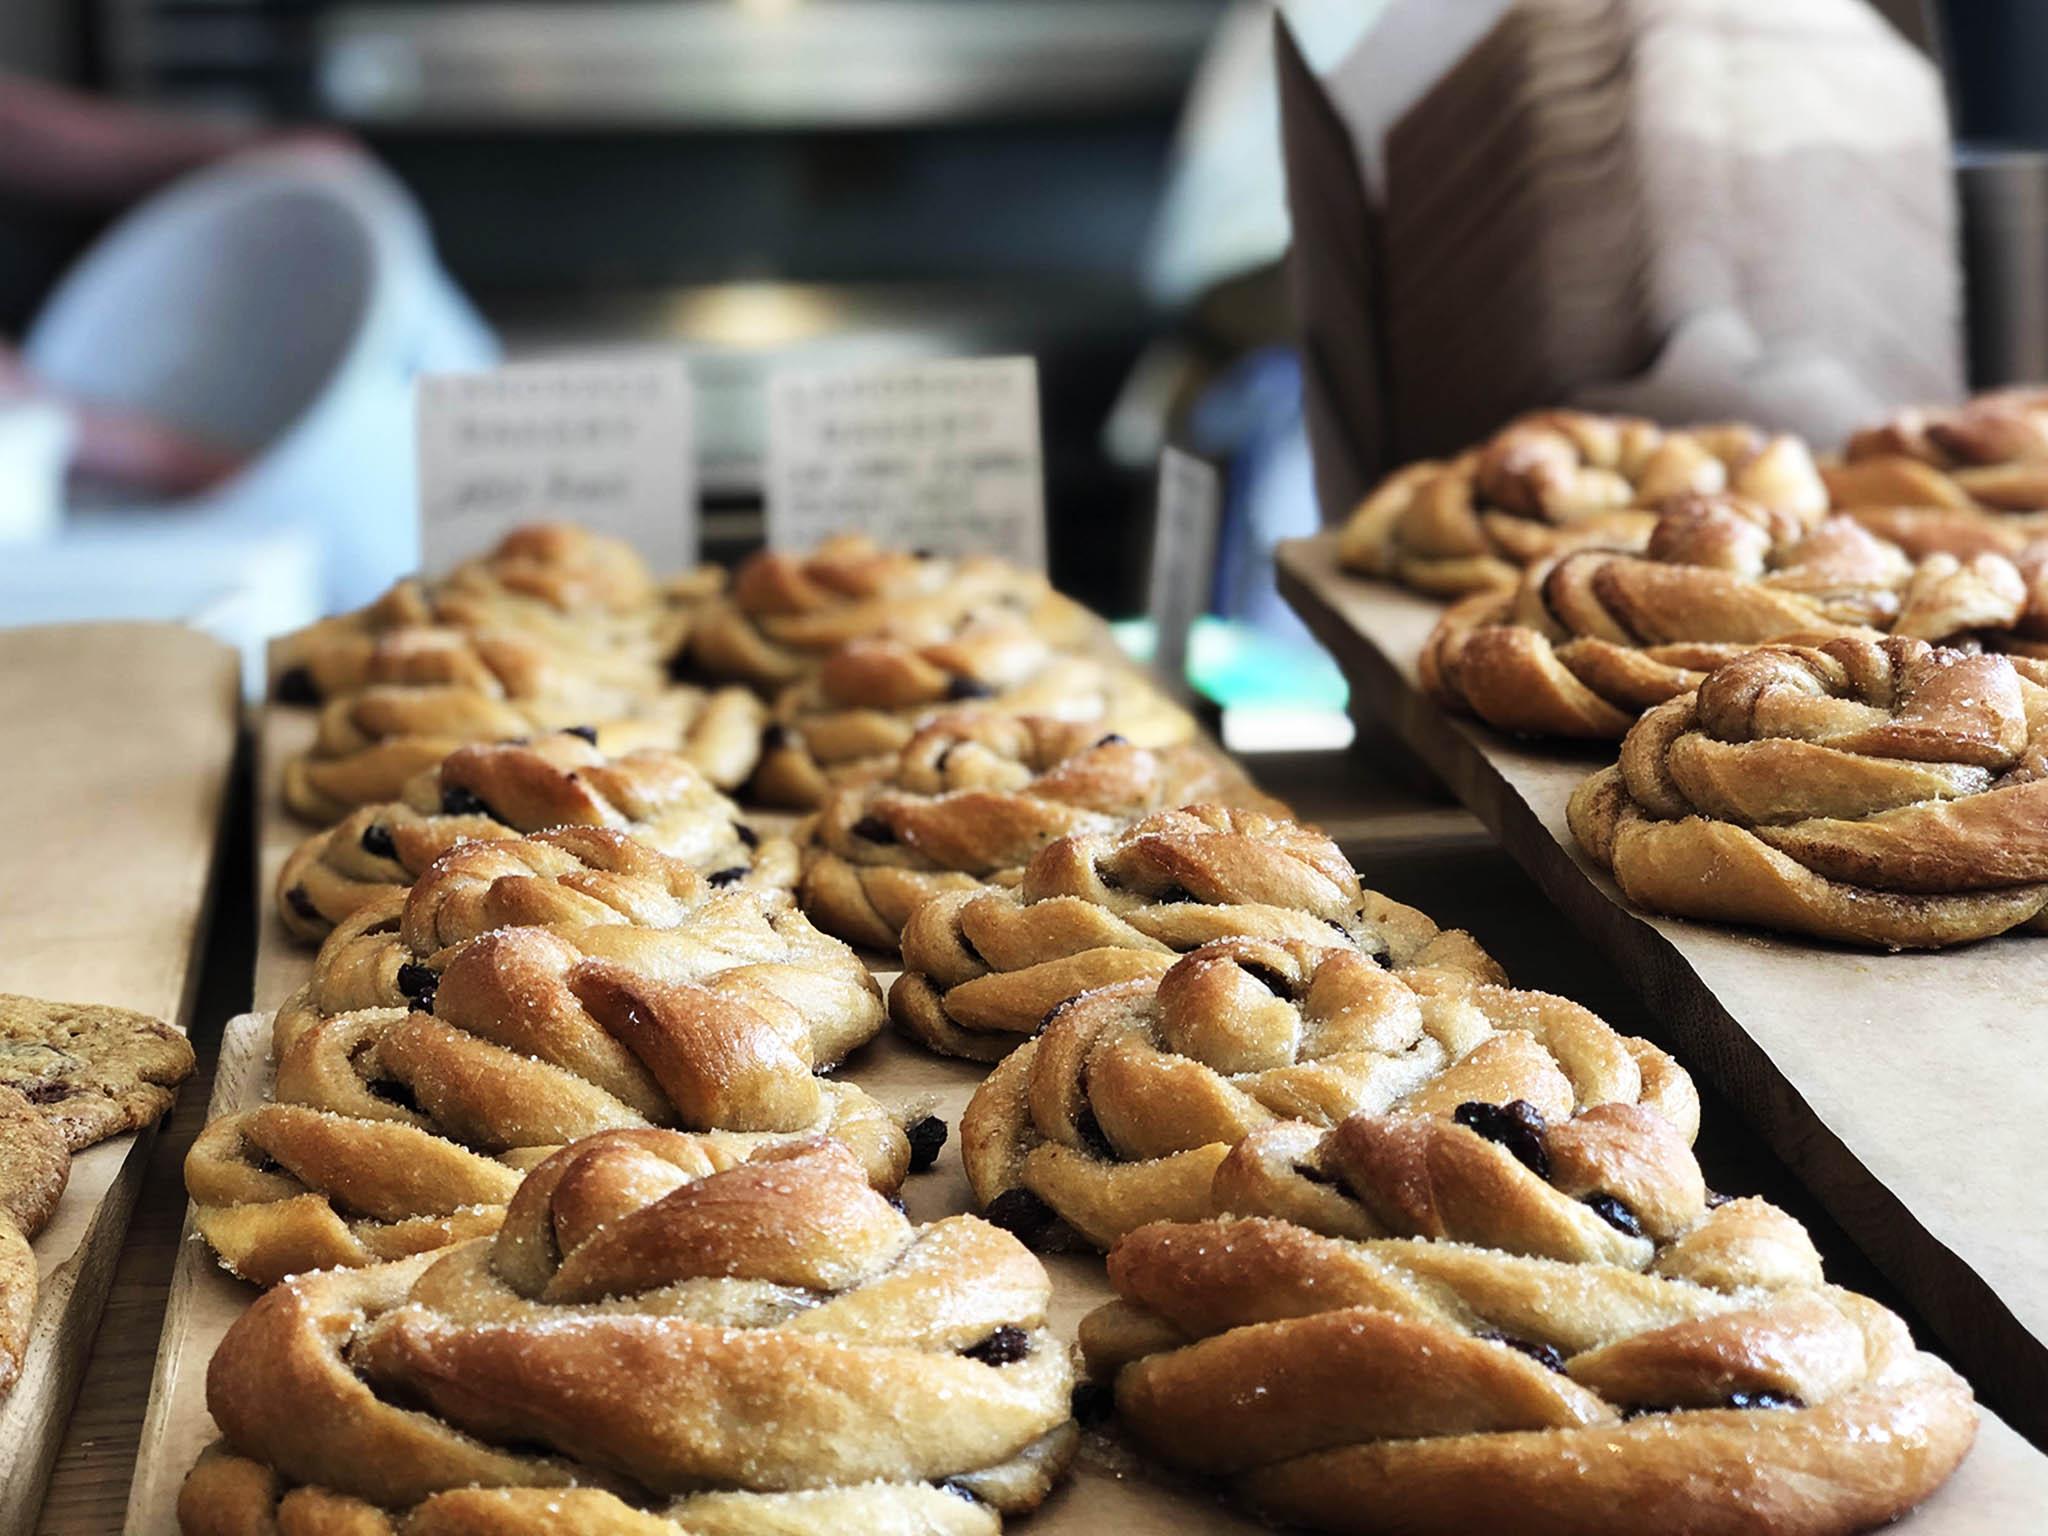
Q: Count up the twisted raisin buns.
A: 12